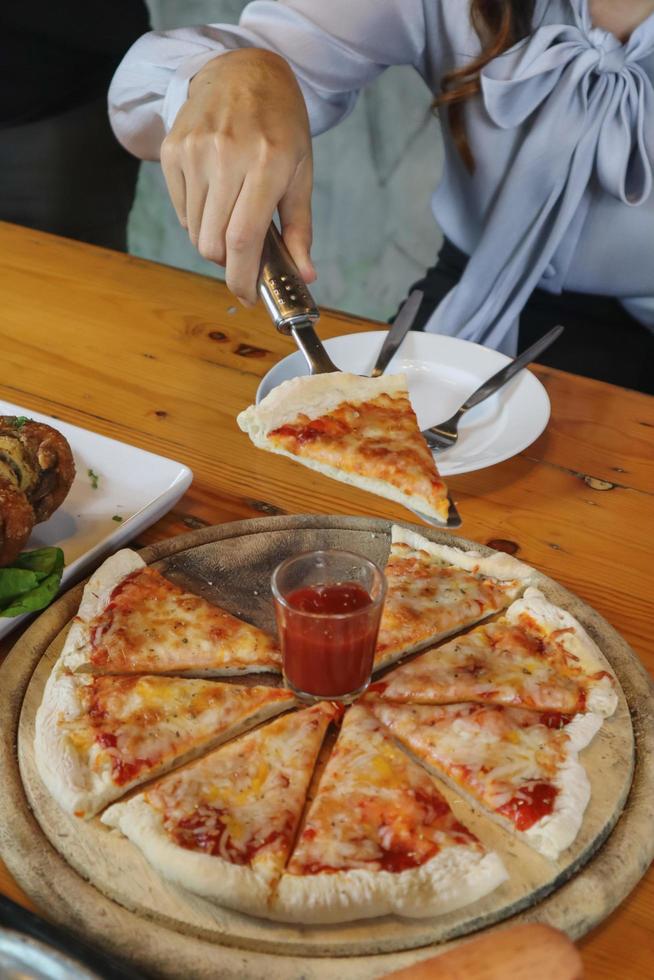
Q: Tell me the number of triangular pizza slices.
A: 8